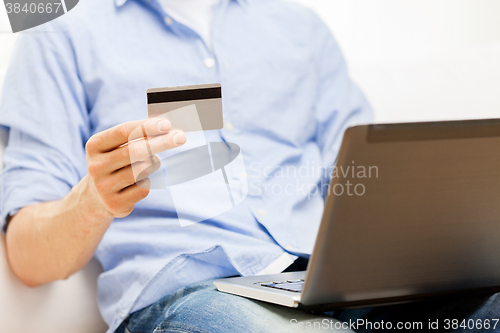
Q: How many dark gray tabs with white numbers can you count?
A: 1